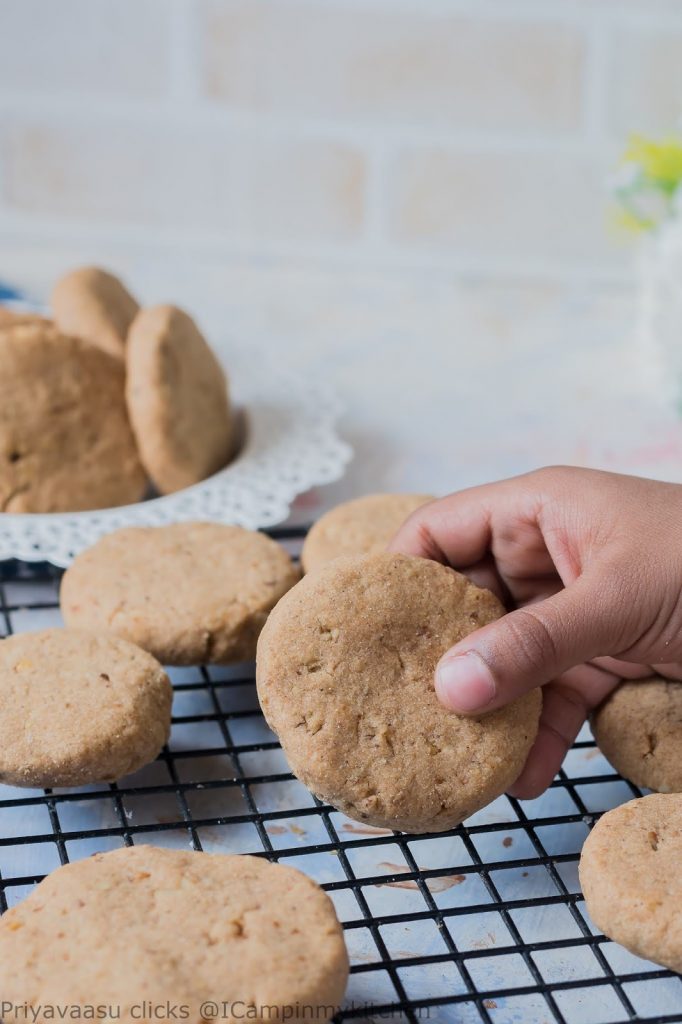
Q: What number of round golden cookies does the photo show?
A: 11